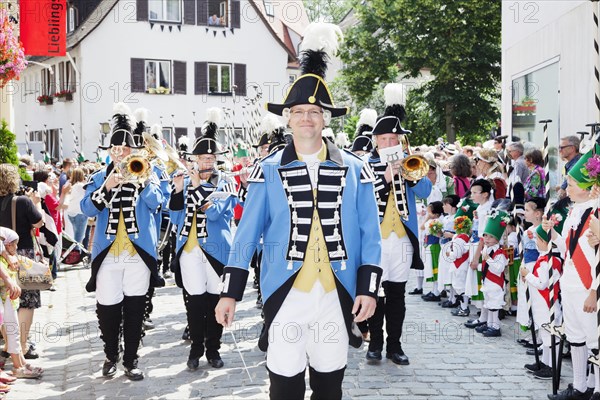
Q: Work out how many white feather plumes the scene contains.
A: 11